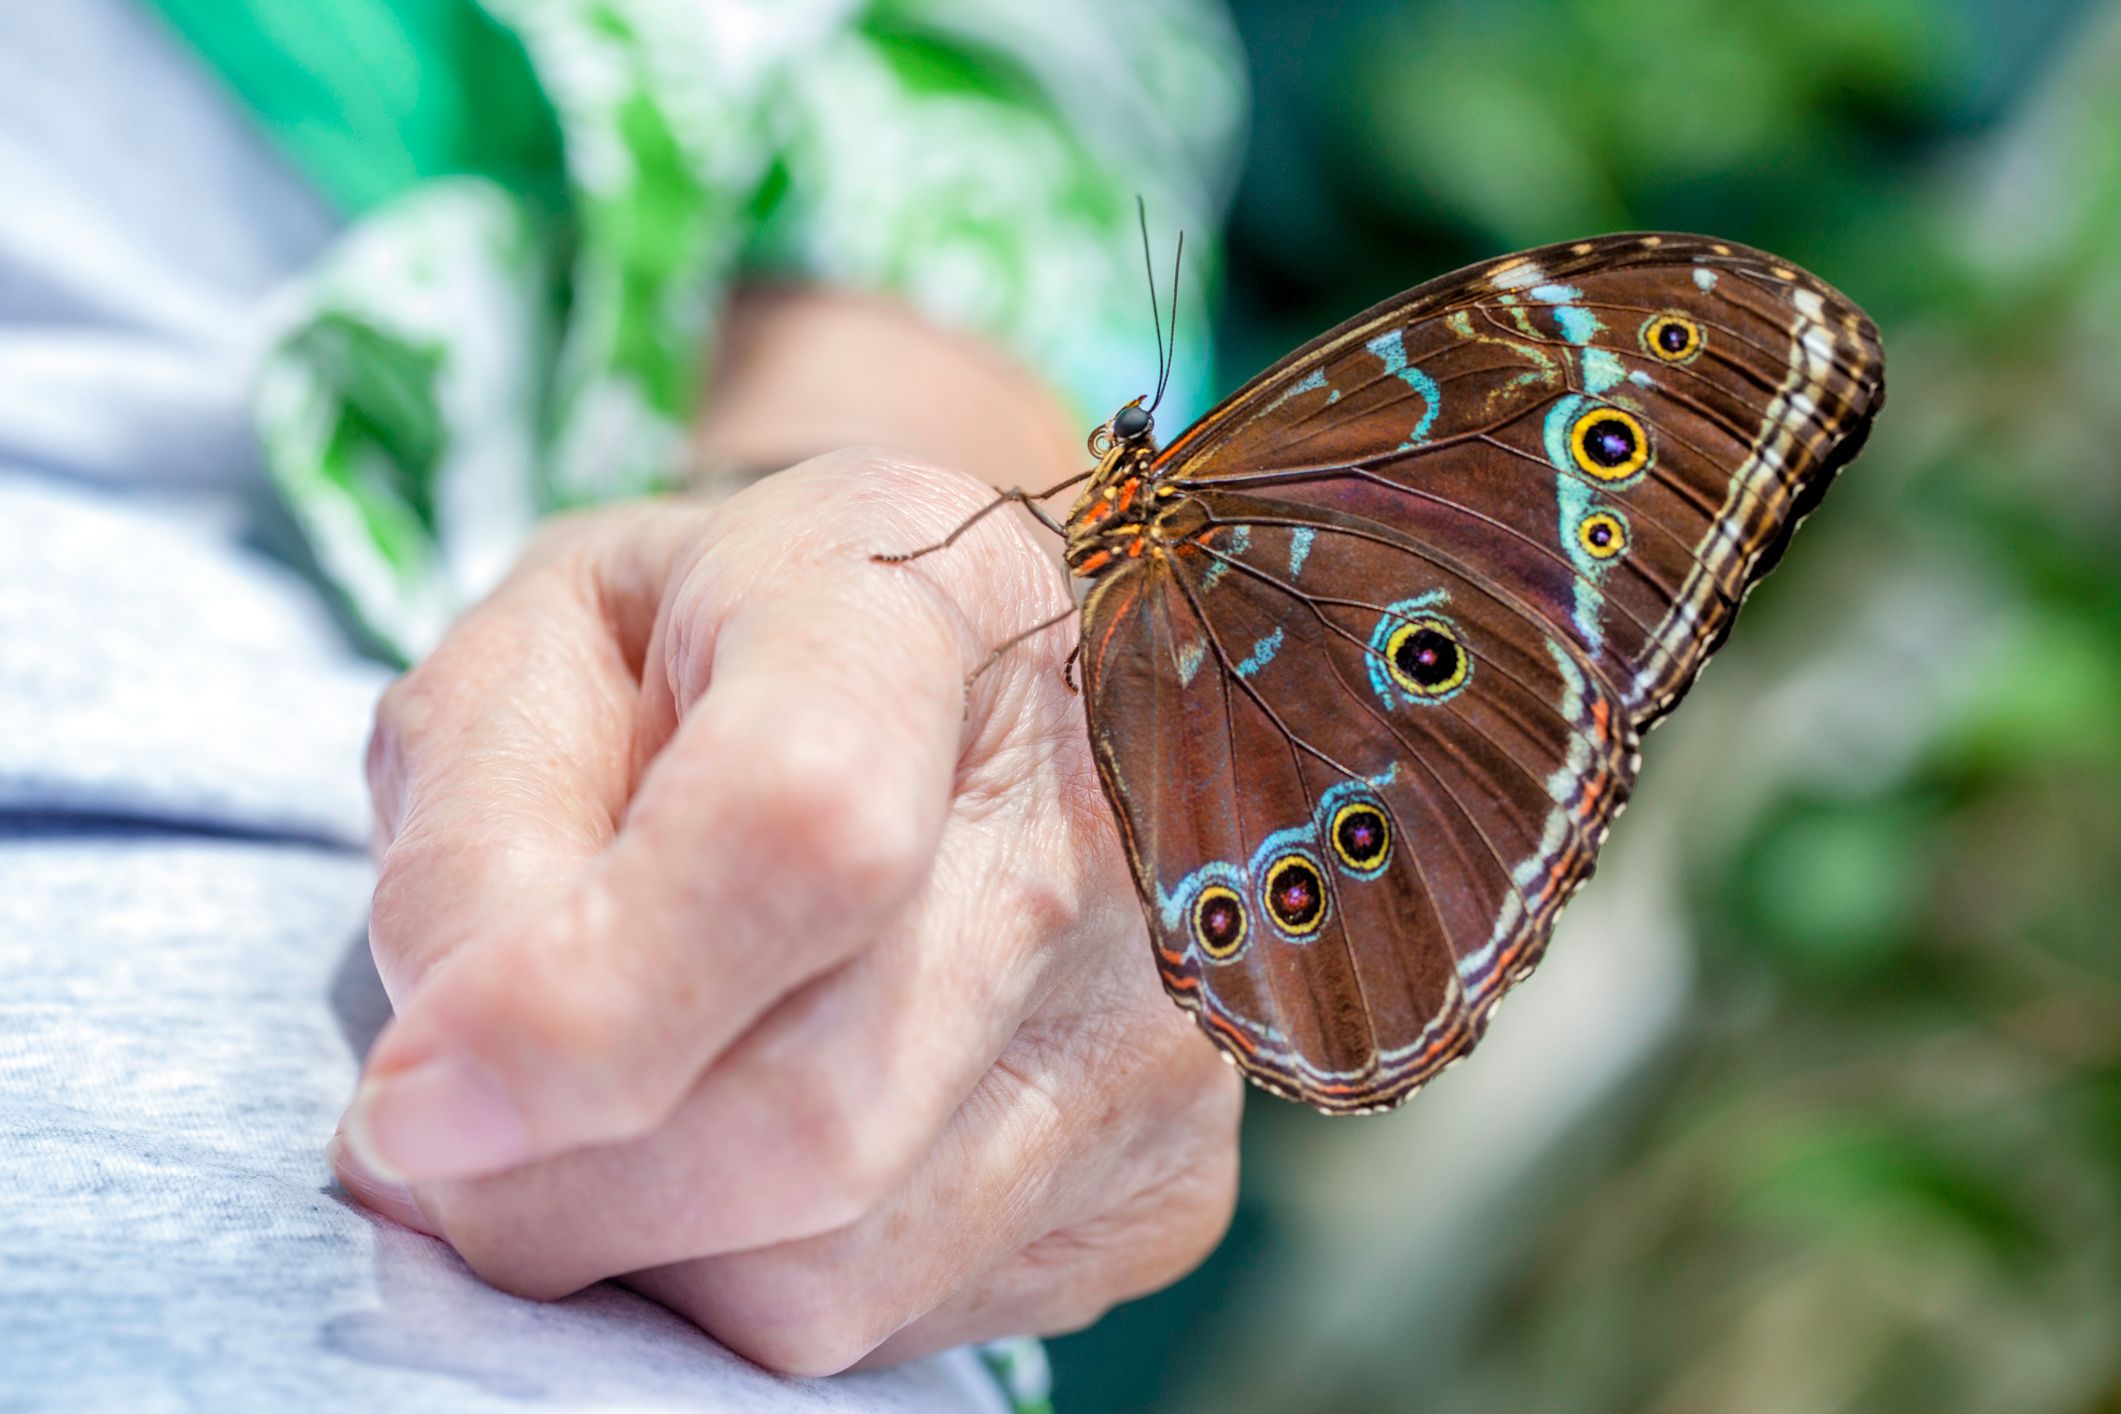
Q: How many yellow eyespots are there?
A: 7